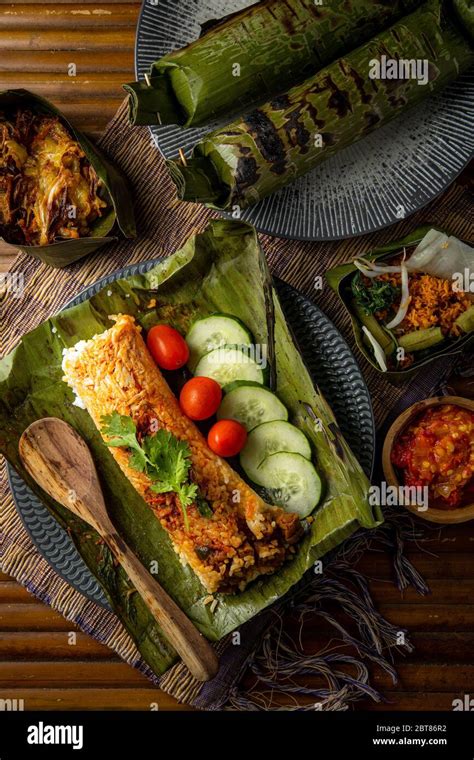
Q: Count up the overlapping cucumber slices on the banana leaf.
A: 5